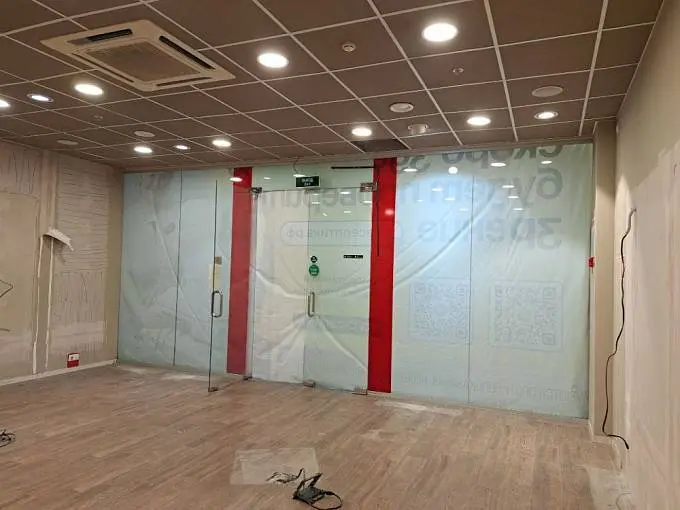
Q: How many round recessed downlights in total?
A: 11